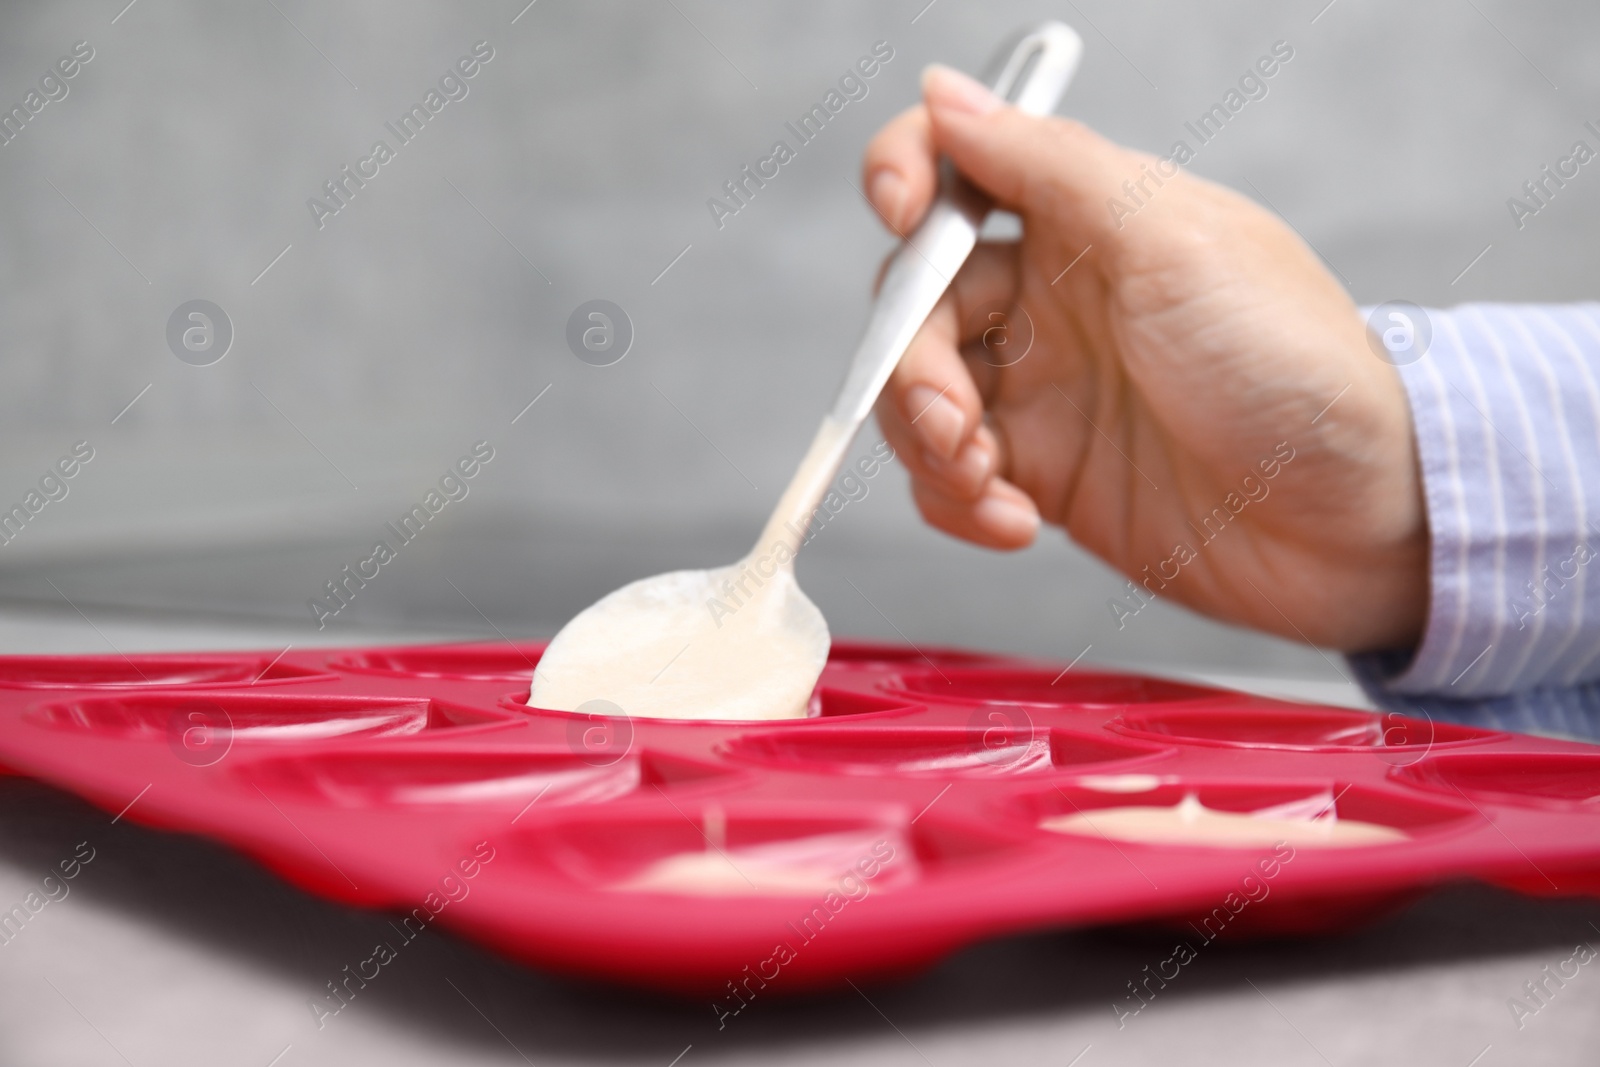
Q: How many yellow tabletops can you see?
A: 0